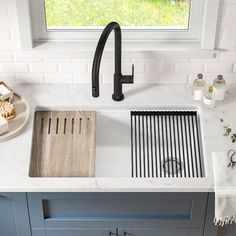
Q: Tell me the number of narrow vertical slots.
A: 7